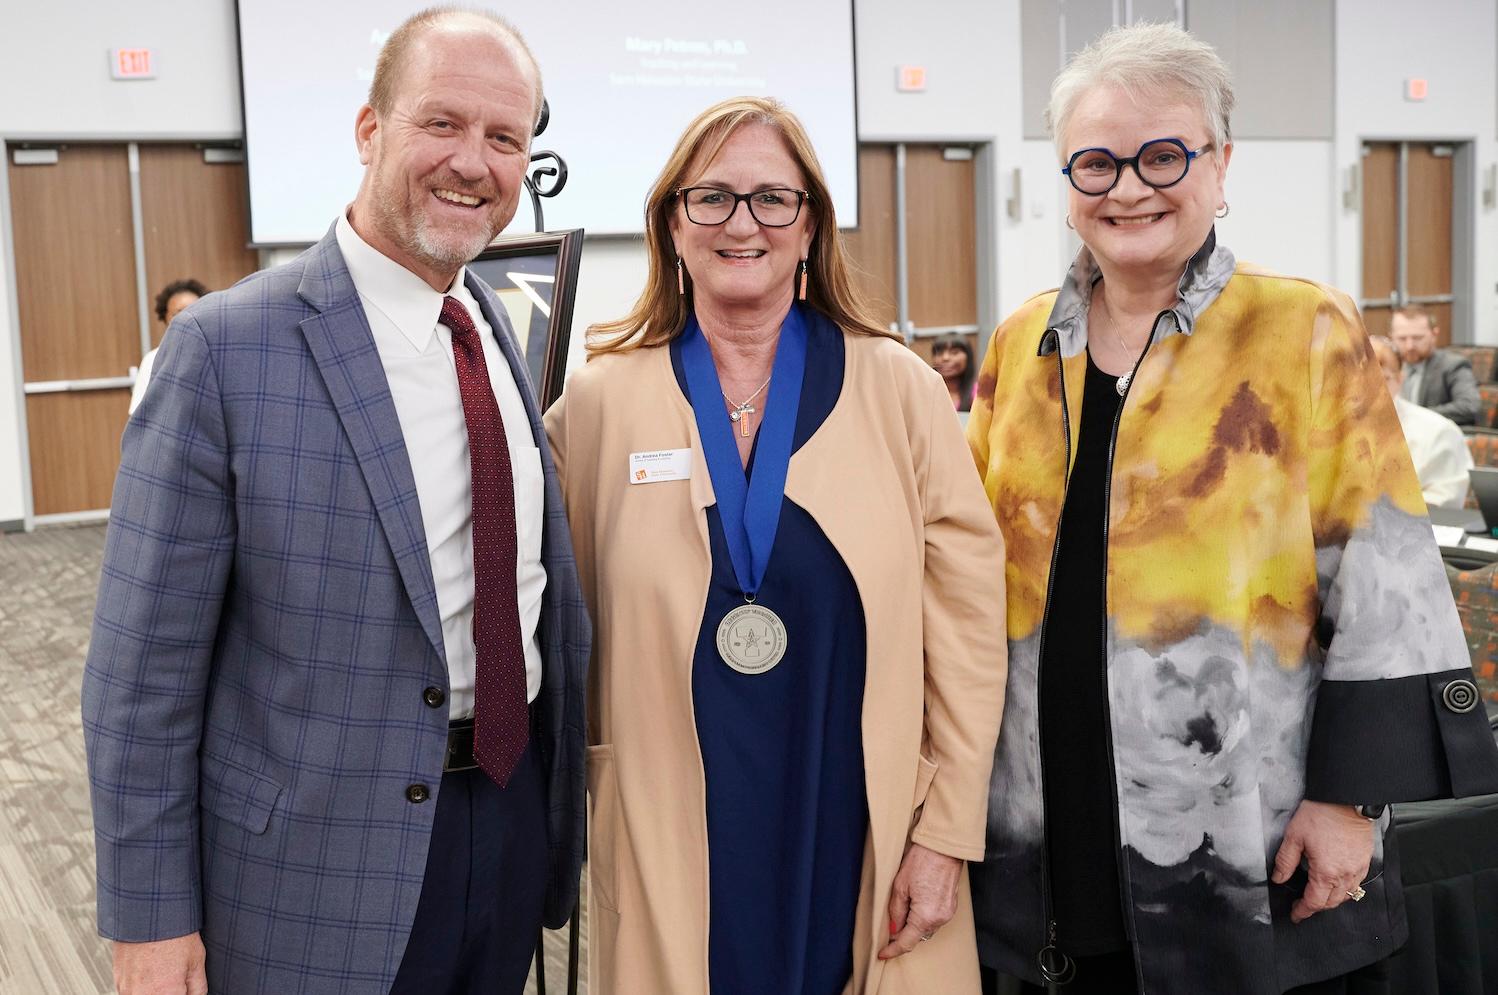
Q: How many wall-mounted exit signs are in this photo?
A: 3